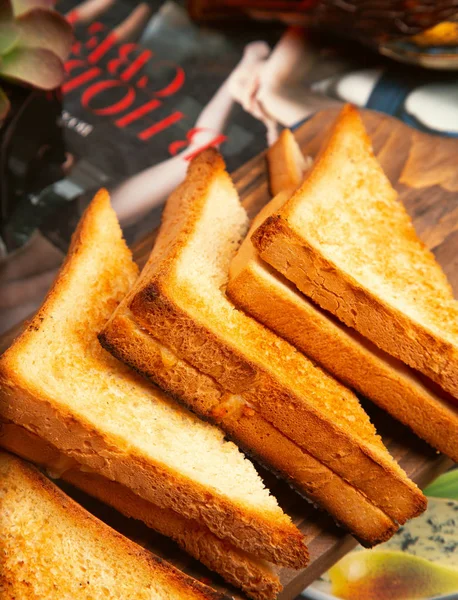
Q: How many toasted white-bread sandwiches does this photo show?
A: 4